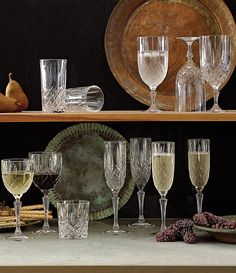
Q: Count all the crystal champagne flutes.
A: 4